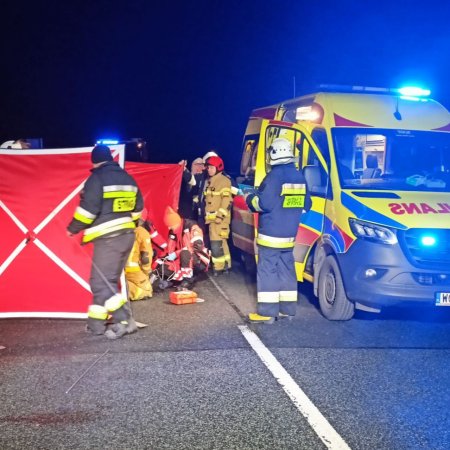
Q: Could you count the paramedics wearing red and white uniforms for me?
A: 2